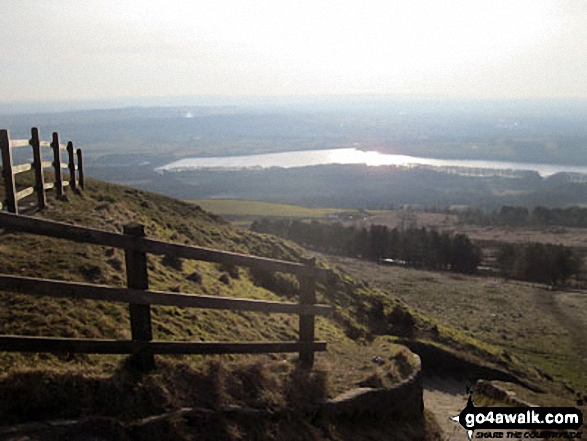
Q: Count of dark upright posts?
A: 7